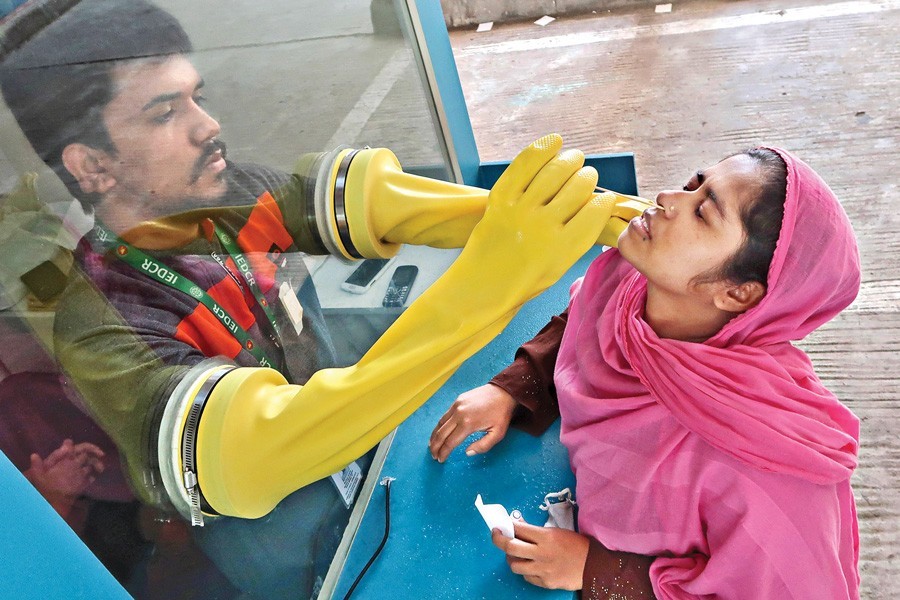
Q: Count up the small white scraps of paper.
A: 3